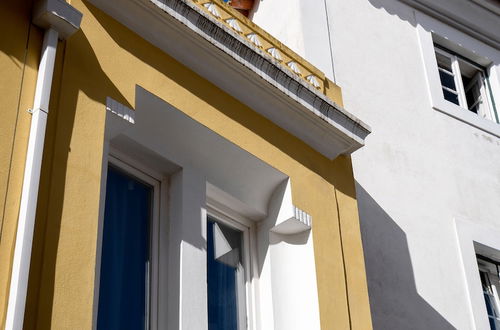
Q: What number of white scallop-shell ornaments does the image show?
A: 6